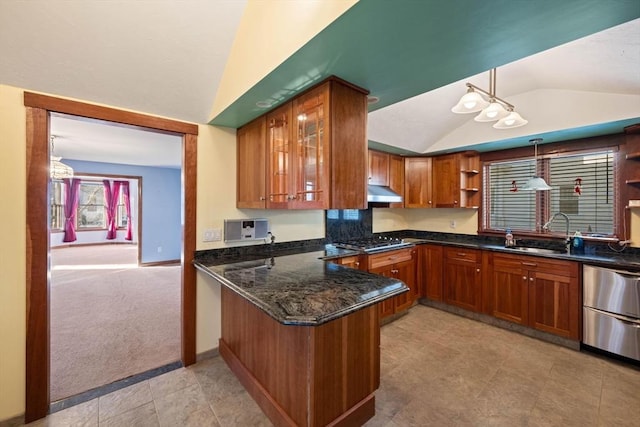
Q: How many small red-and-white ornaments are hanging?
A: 2